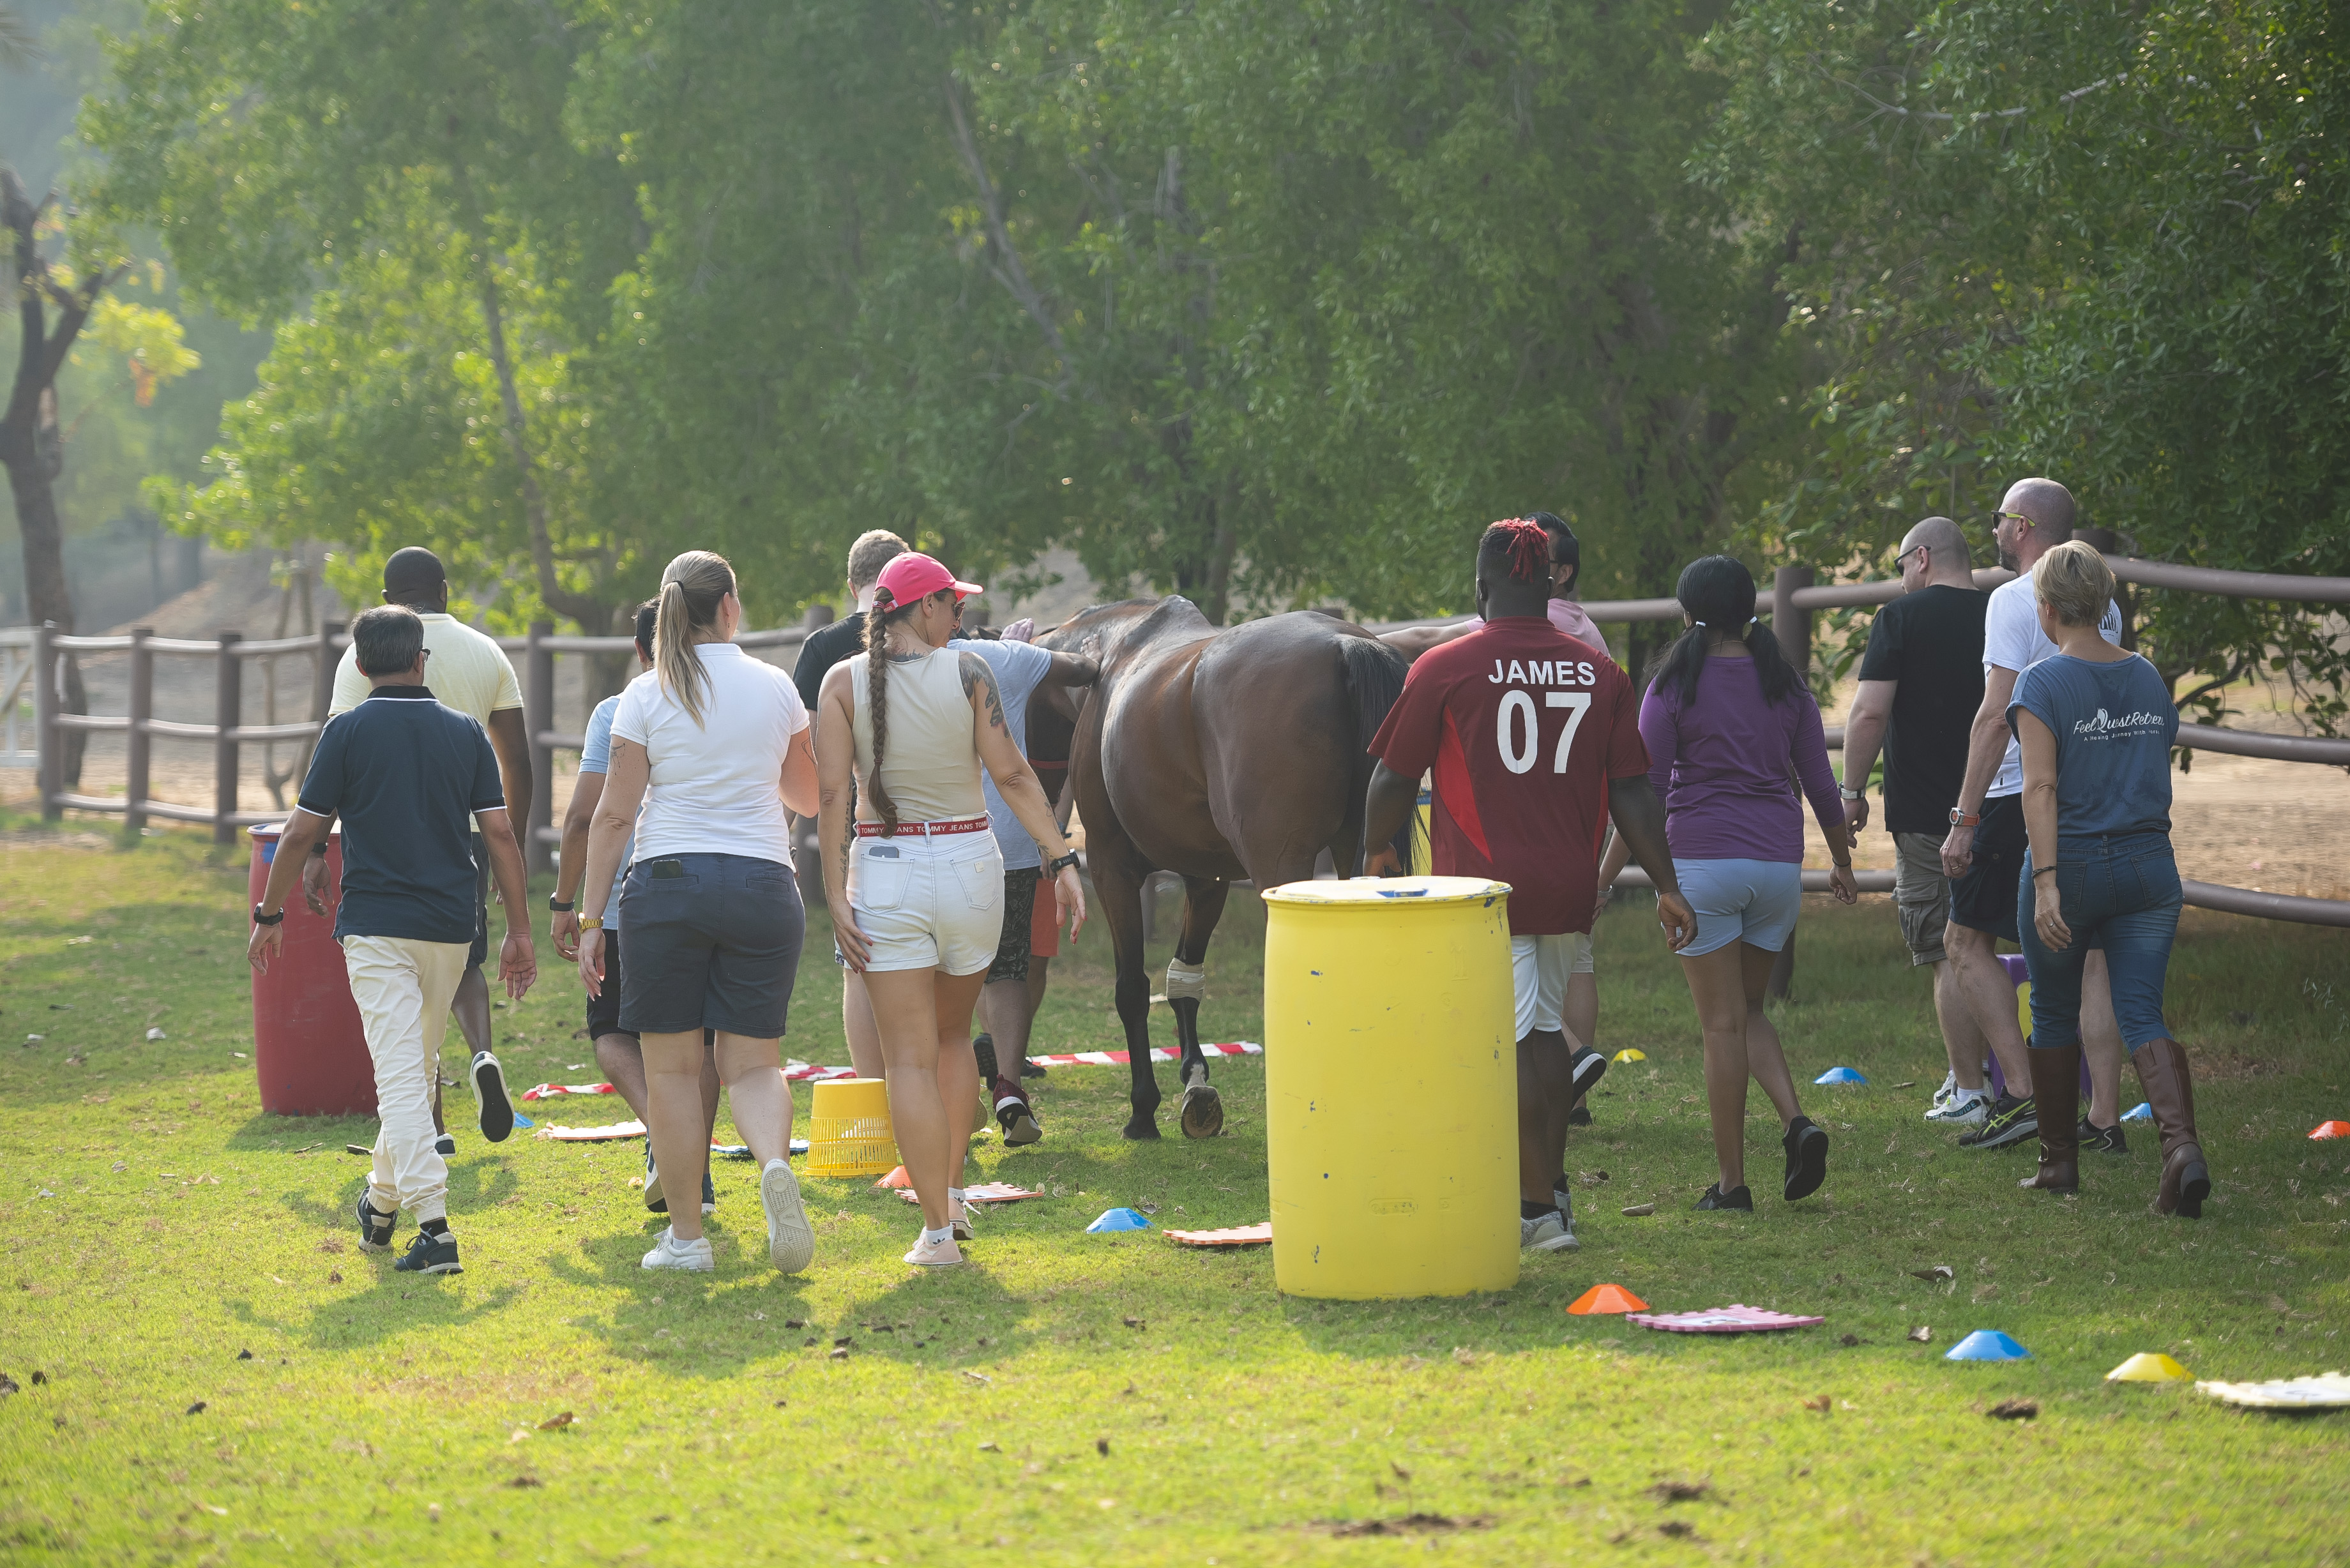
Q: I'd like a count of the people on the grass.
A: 14